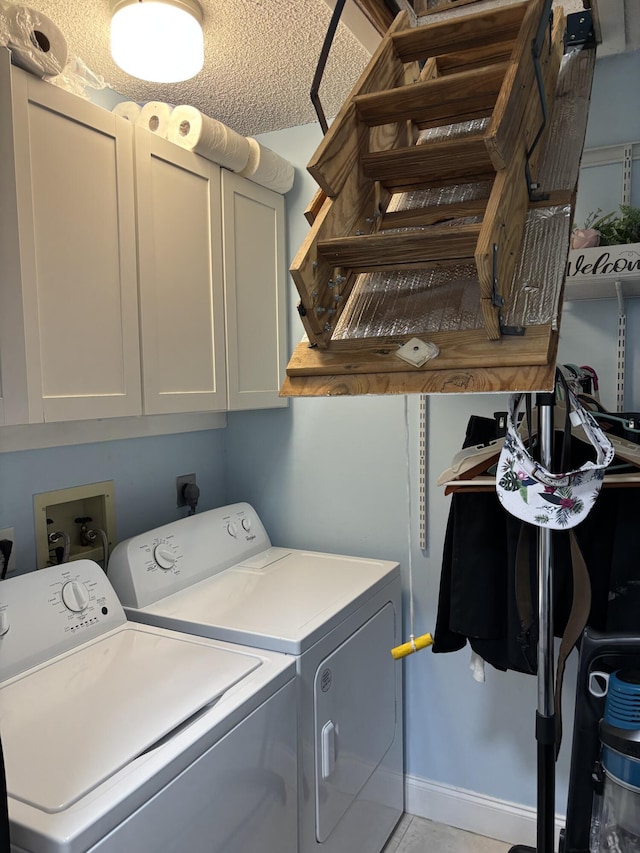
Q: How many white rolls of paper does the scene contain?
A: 5